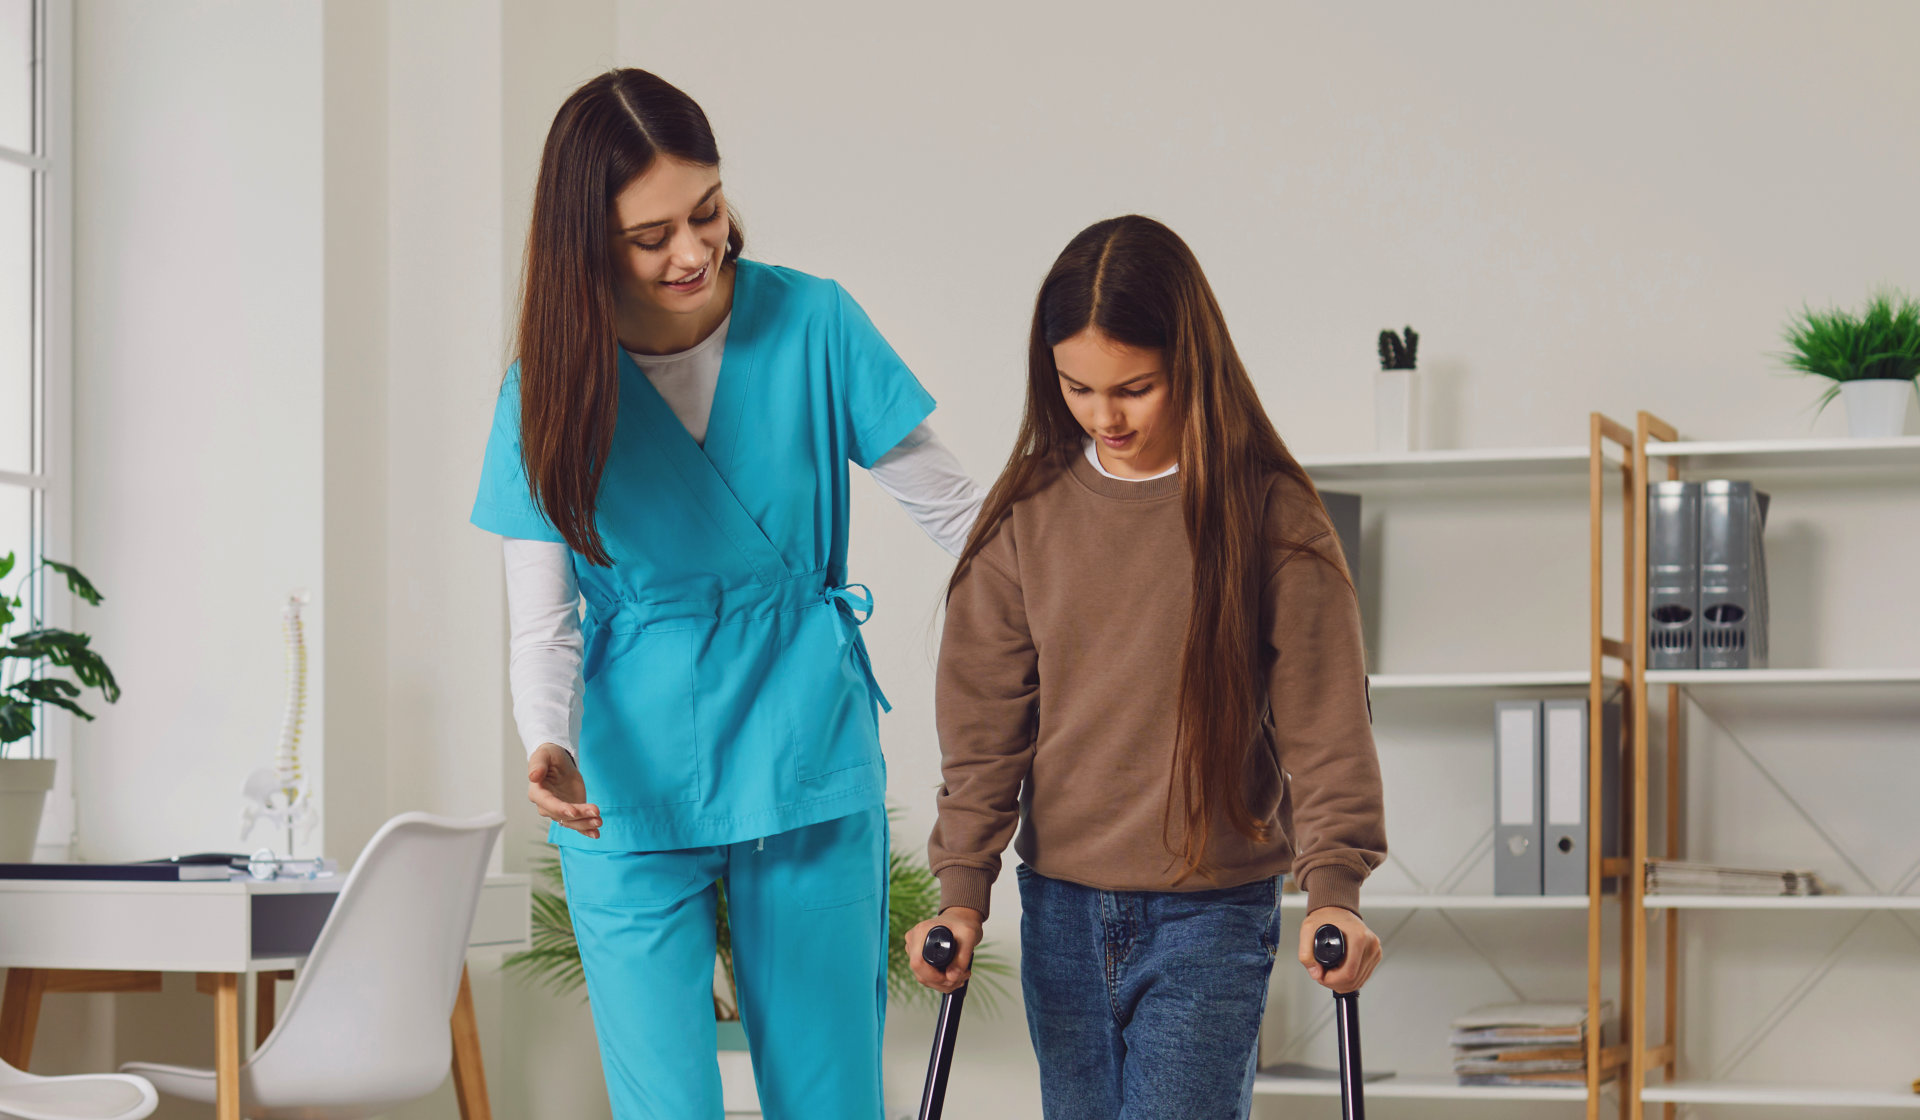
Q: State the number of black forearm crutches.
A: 2